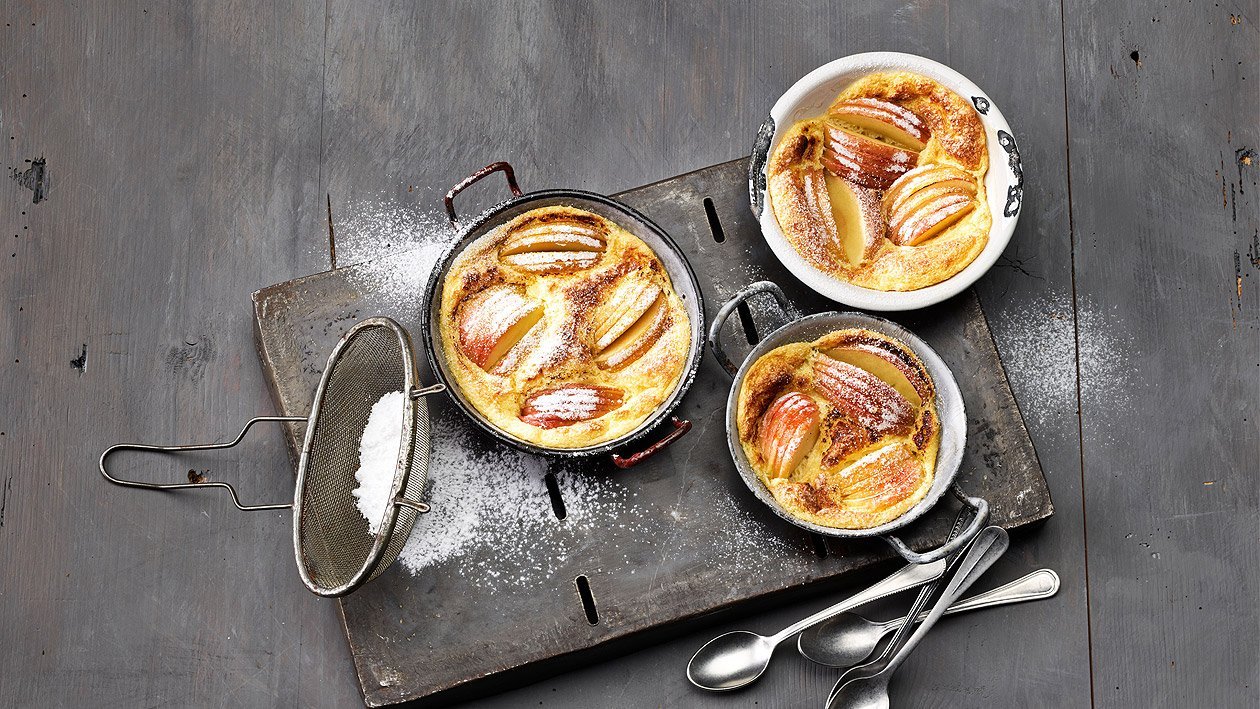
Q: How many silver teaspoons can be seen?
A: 4